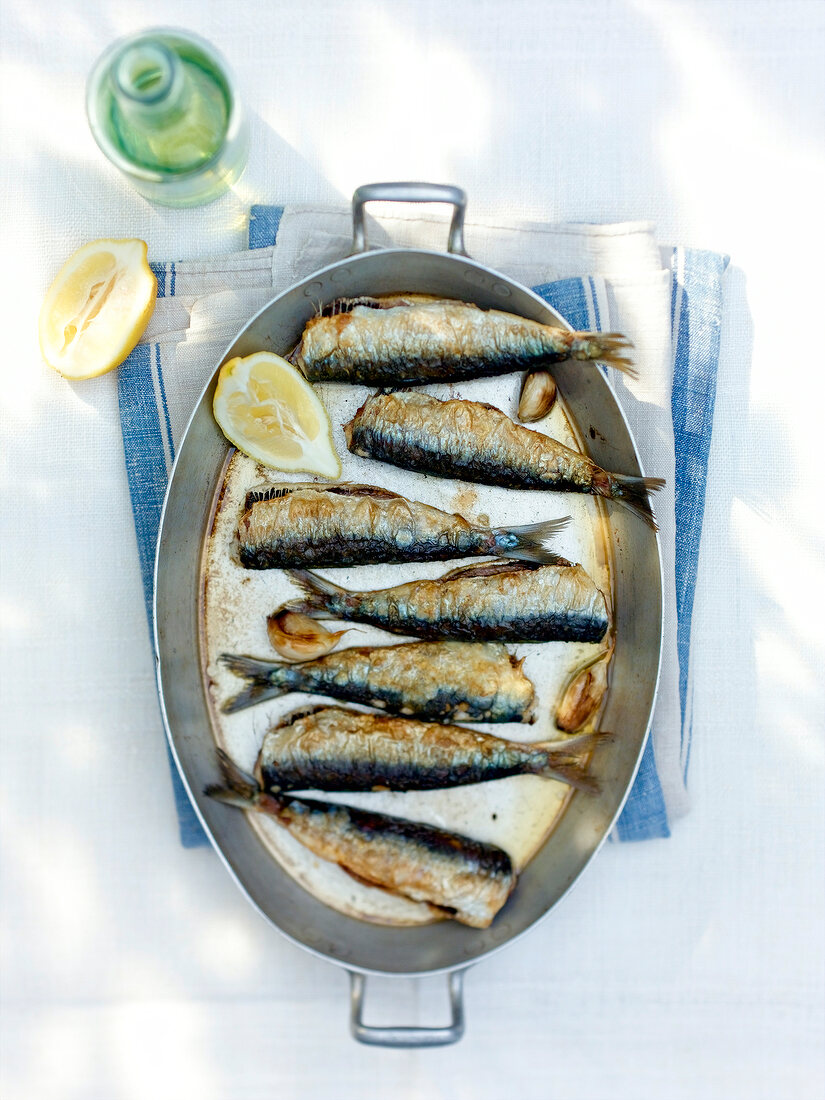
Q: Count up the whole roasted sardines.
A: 7